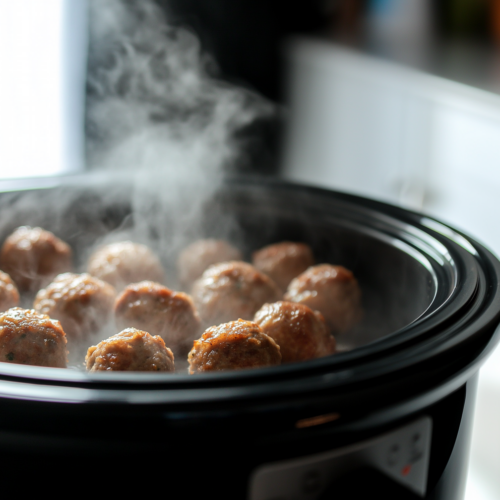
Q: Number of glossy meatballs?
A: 13